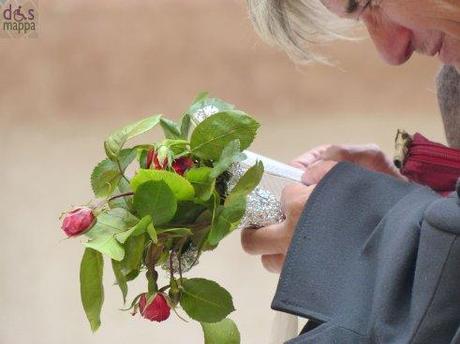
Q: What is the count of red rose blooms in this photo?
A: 4